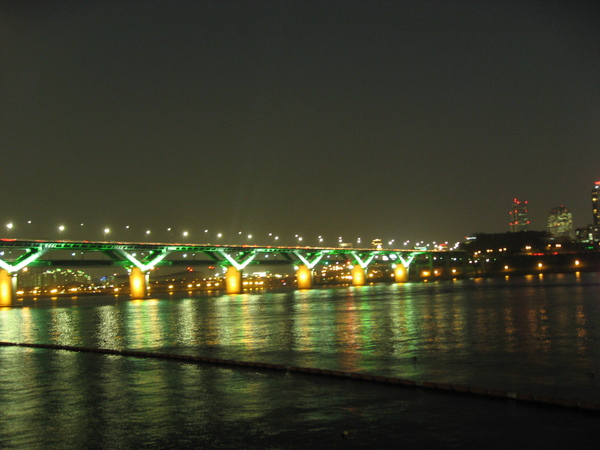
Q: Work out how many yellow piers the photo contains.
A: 6